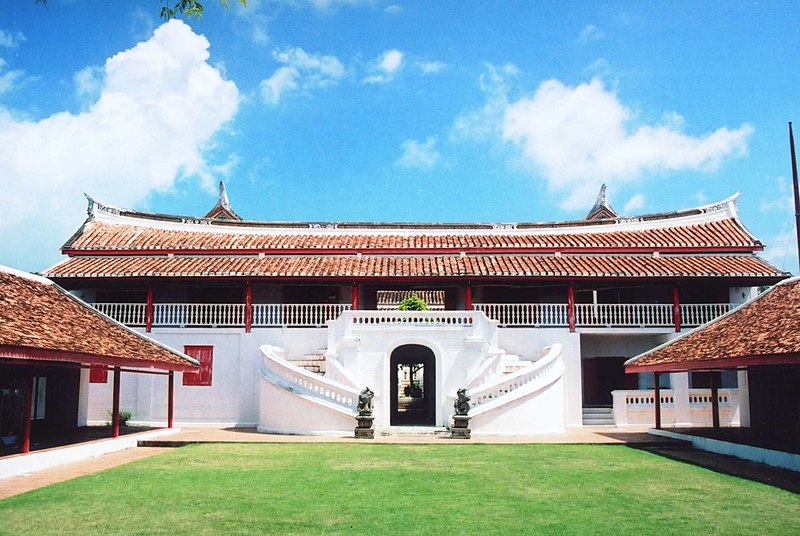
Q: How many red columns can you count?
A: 11